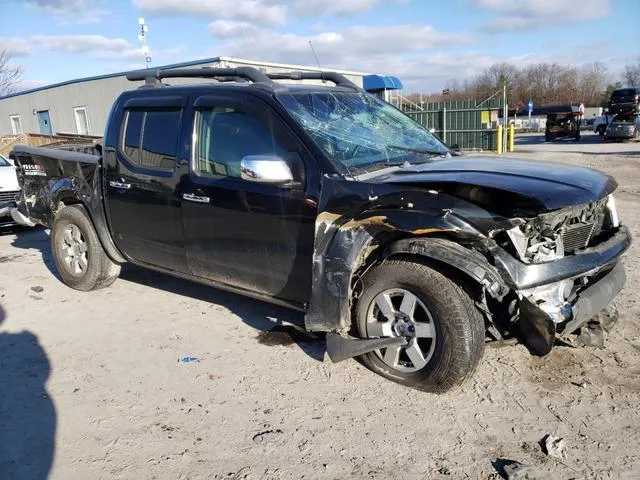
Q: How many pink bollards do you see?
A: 0